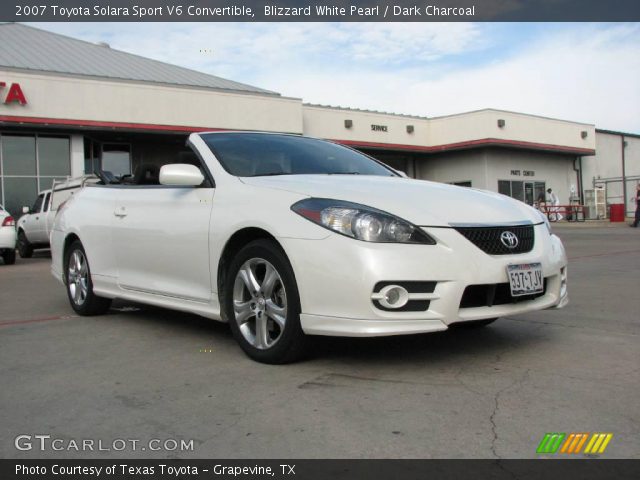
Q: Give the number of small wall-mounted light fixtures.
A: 4